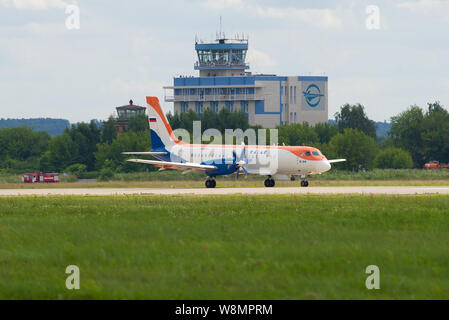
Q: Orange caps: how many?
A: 0